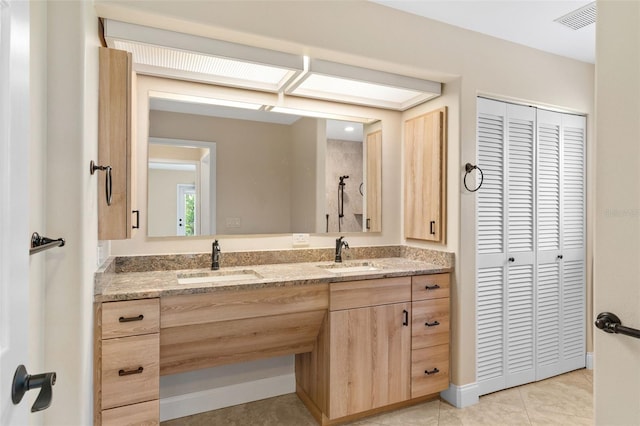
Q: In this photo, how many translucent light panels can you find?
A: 2